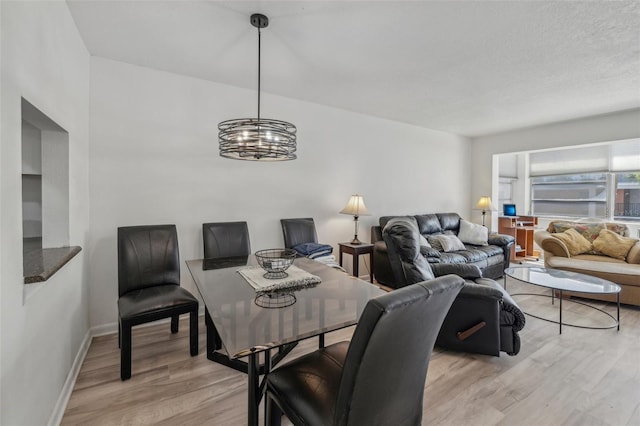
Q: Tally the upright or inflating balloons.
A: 0